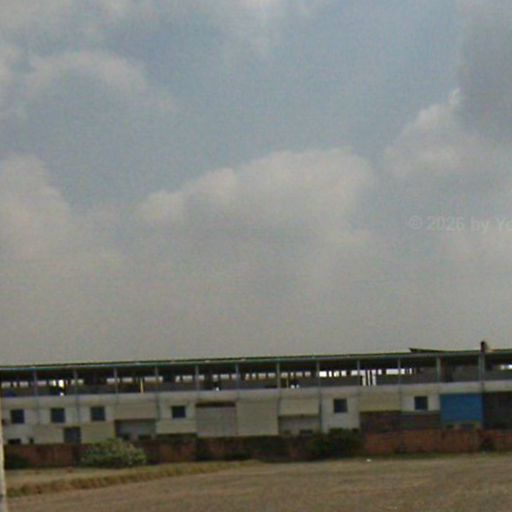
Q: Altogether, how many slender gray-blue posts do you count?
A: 12